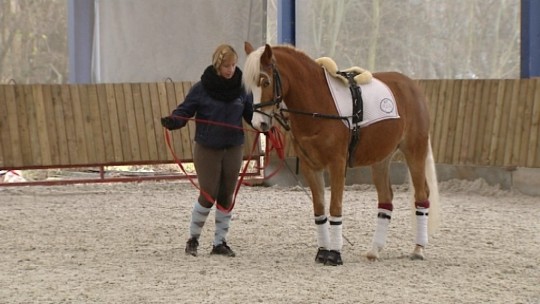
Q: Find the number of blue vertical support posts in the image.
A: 3